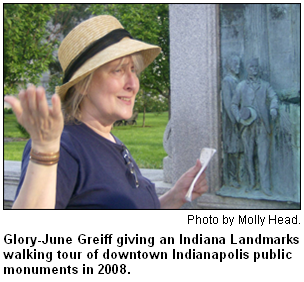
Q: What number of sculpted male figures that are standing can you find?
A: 2